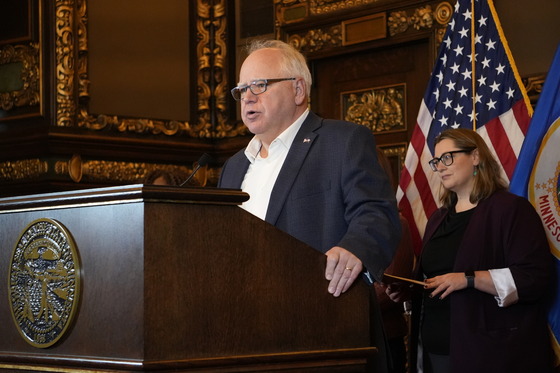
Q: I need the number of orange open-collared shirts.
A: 0